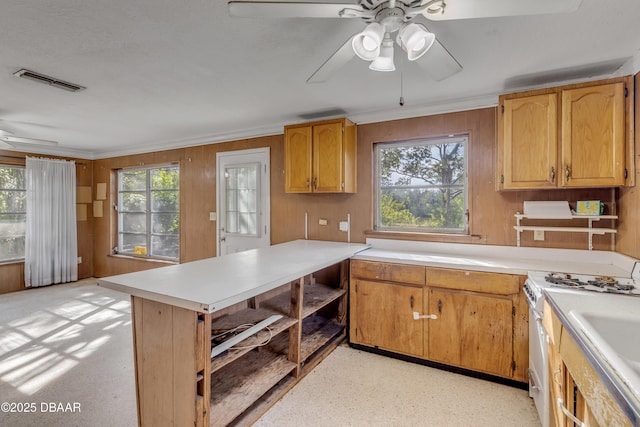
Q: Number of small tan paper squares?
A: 4